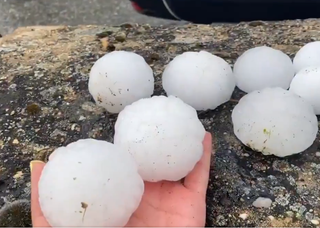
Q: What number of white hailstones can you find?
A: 8